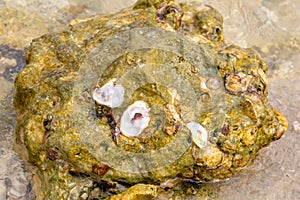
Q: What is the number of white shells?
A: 3